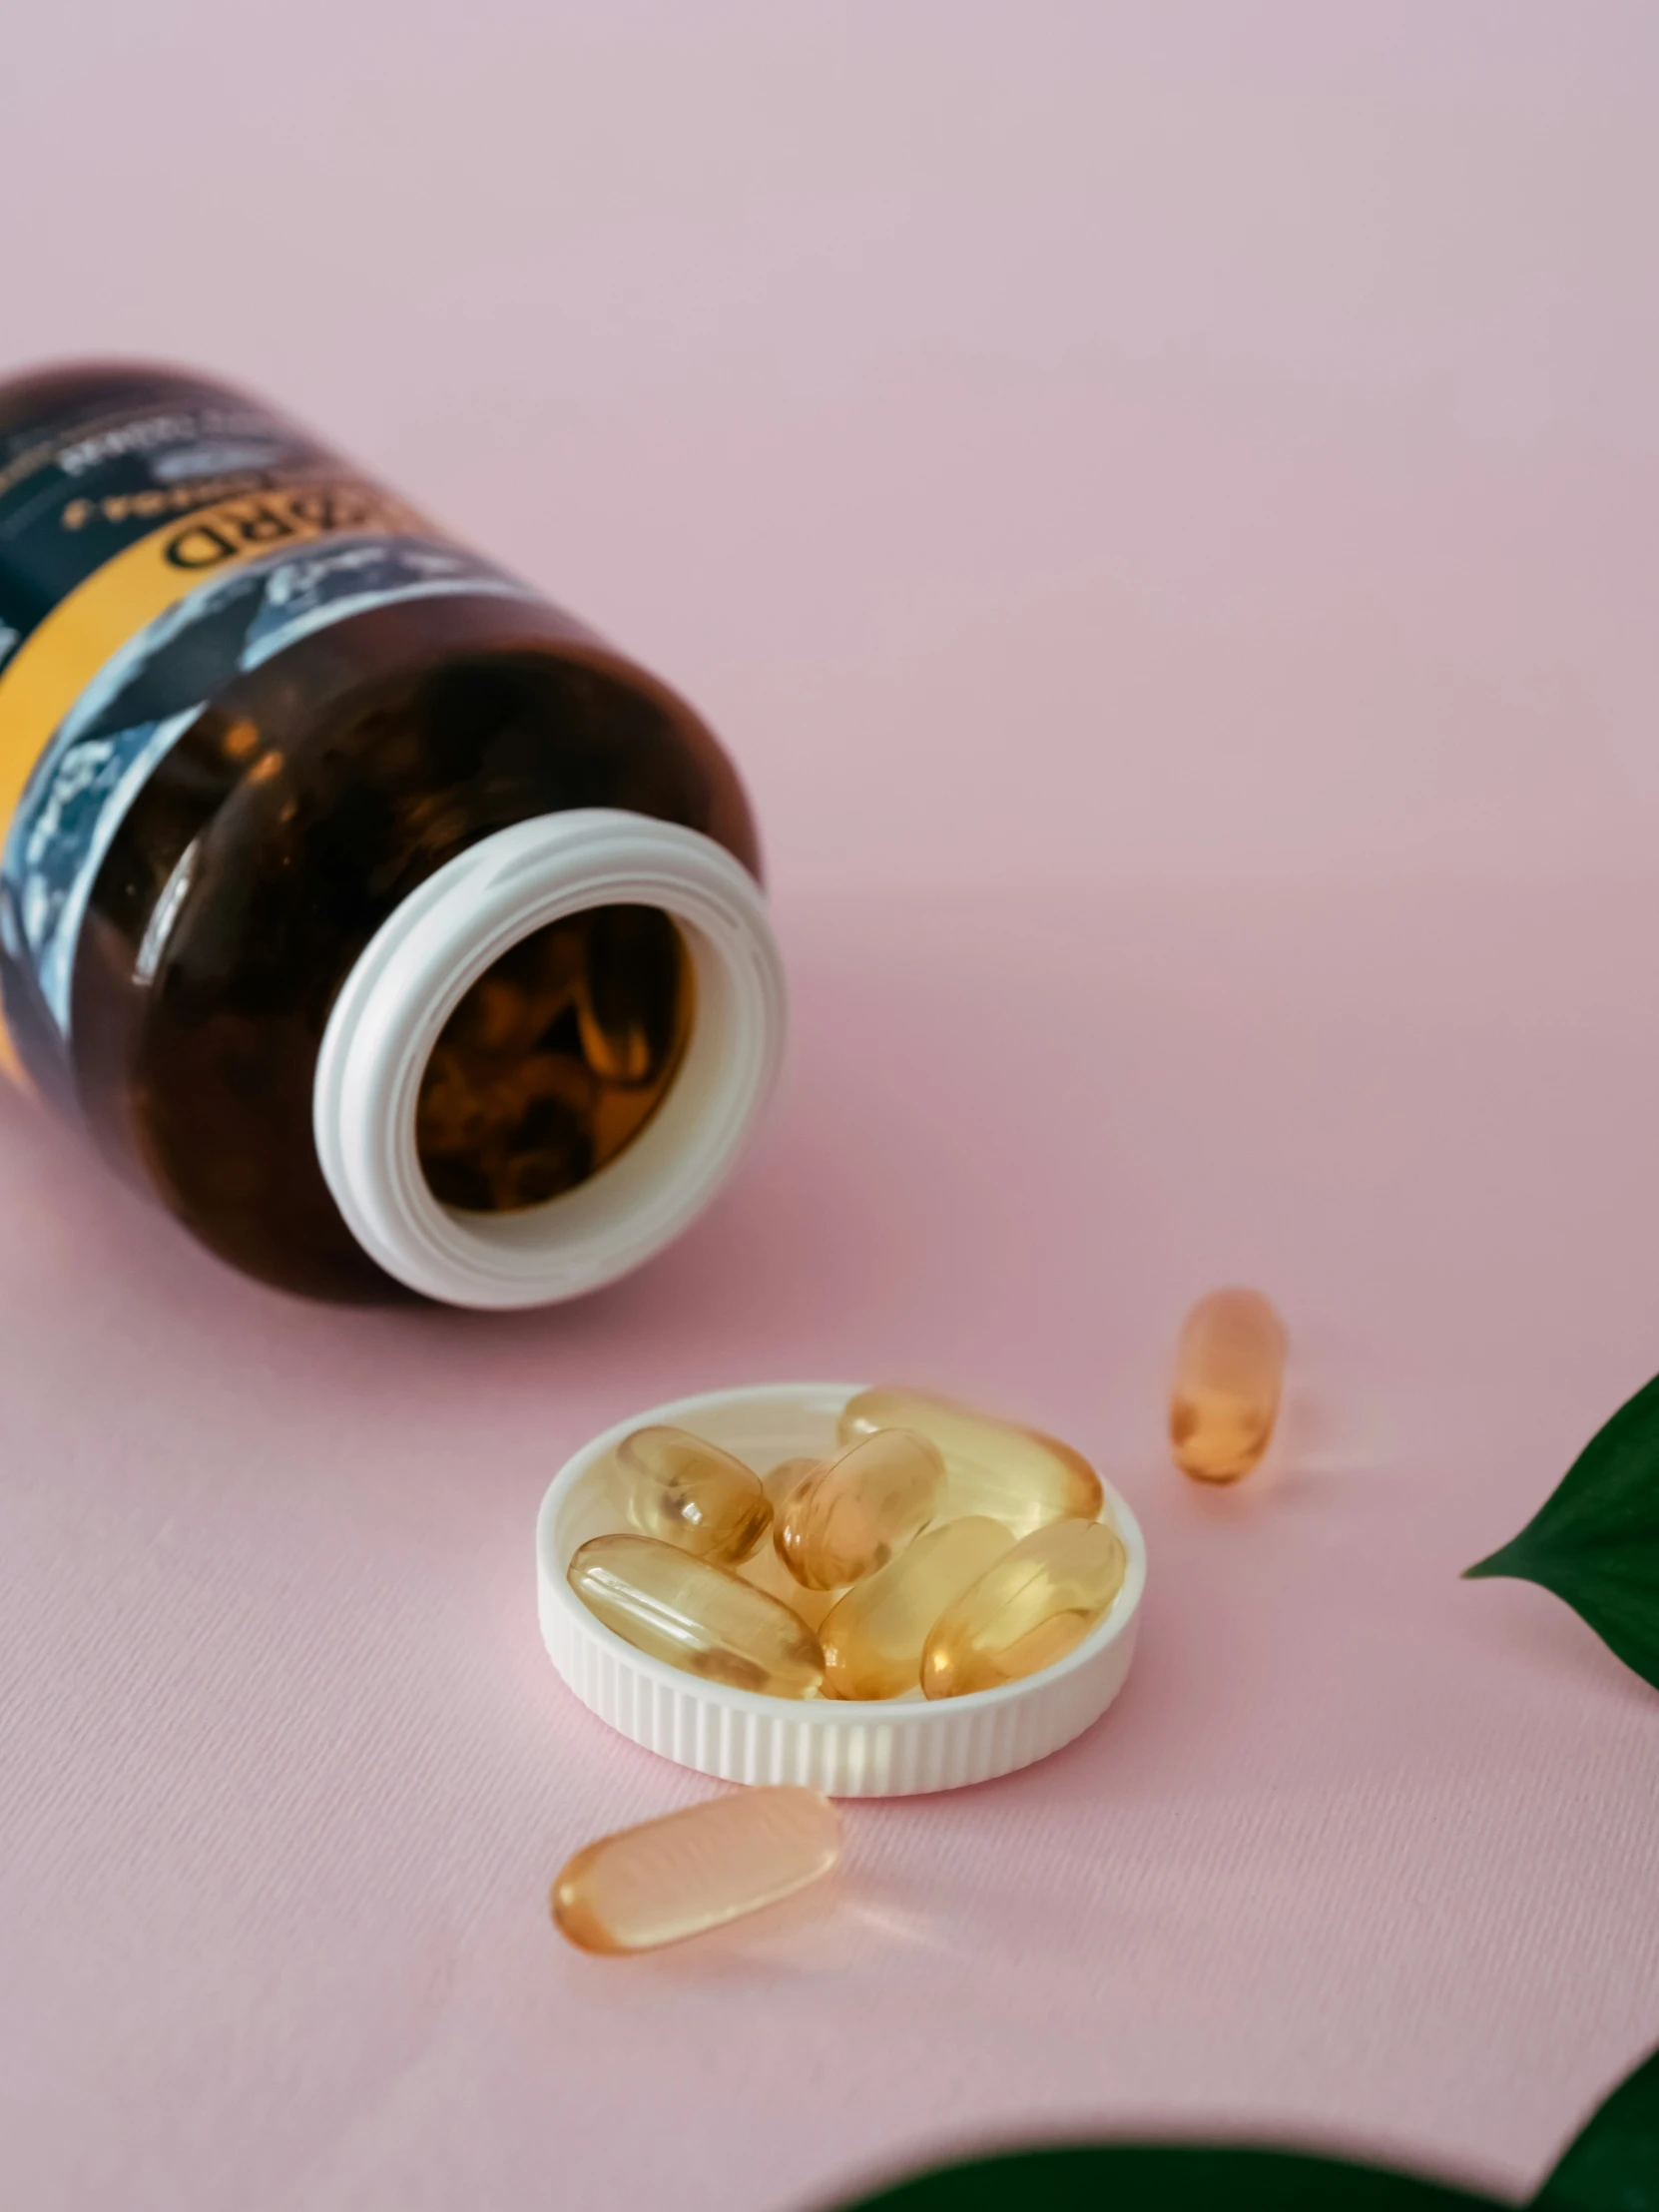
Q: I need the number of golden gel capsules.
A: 9